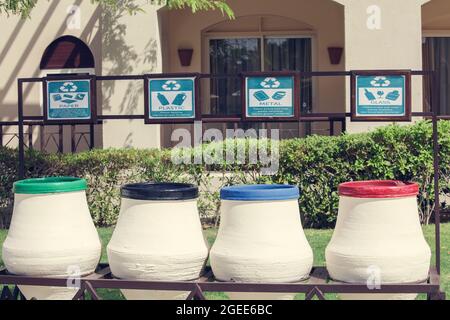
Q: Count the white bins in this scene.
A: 4